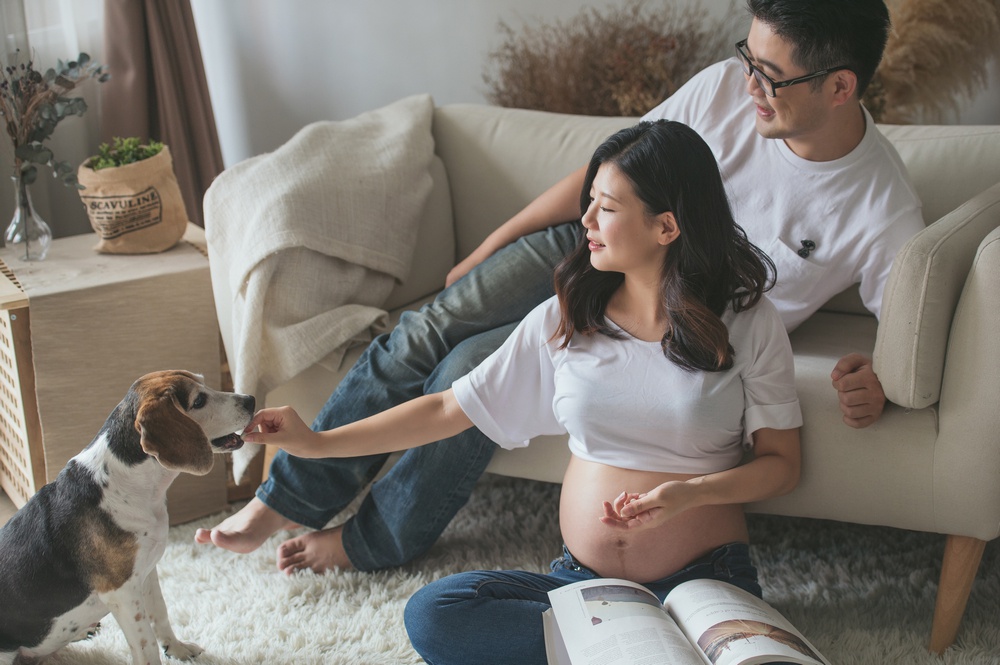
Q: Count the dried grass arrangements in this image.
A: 2